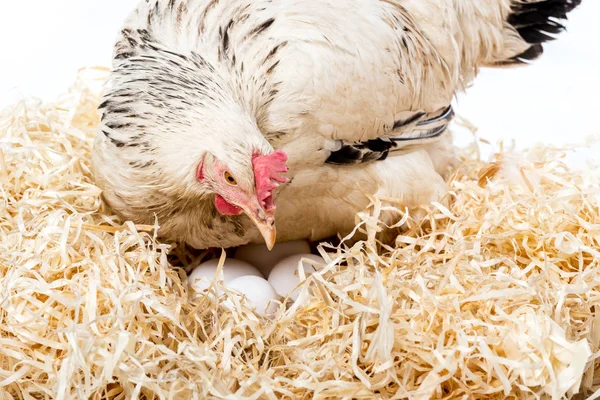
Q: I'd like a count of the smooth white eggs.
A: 4